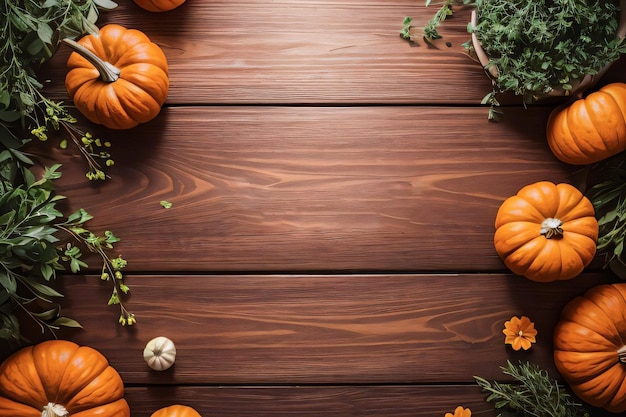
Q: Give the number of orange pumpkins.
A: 7